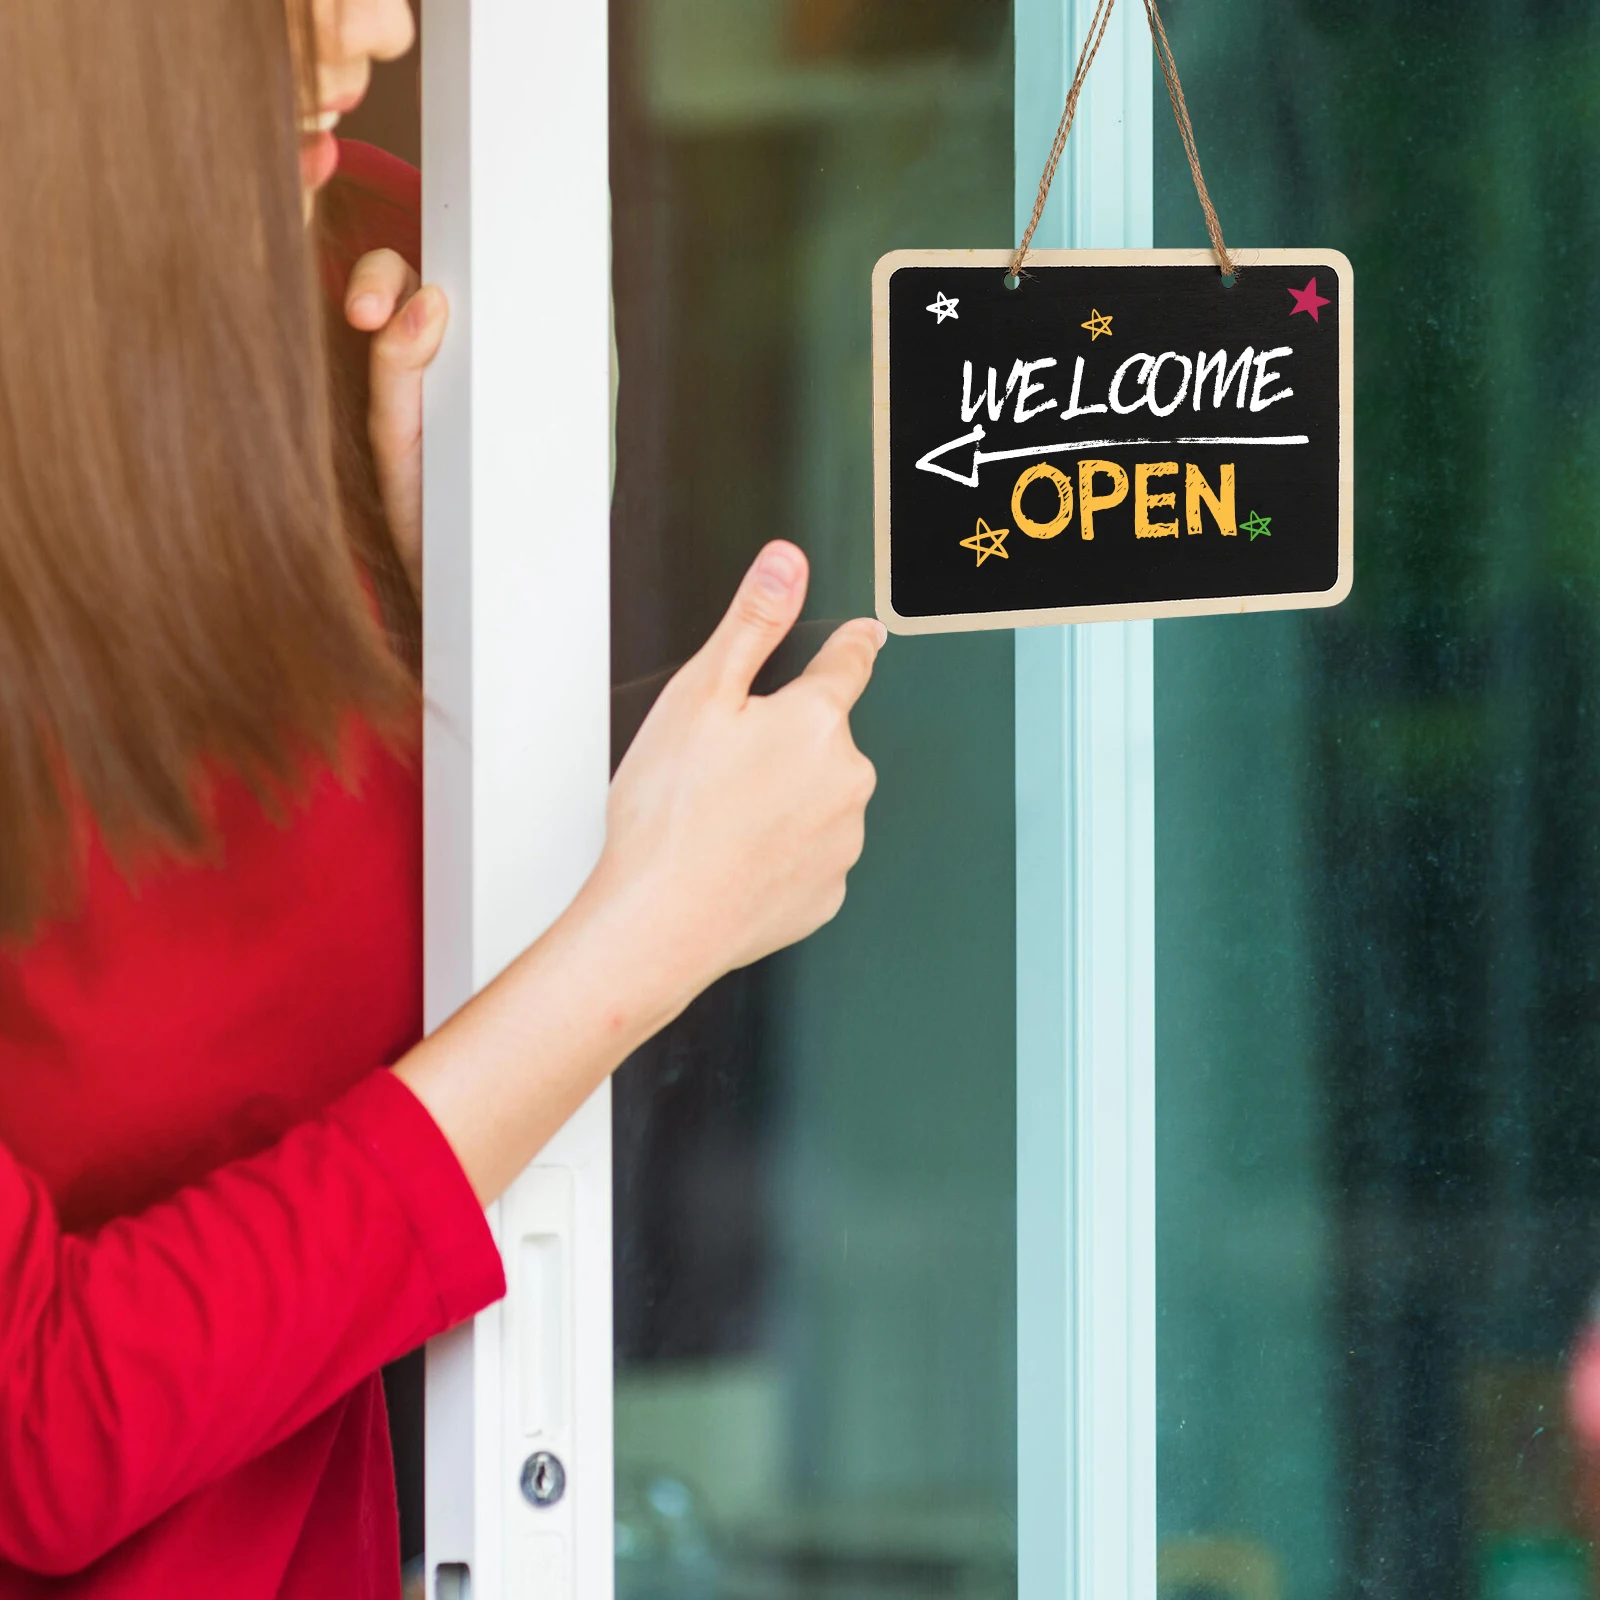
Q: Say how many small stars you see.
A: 5